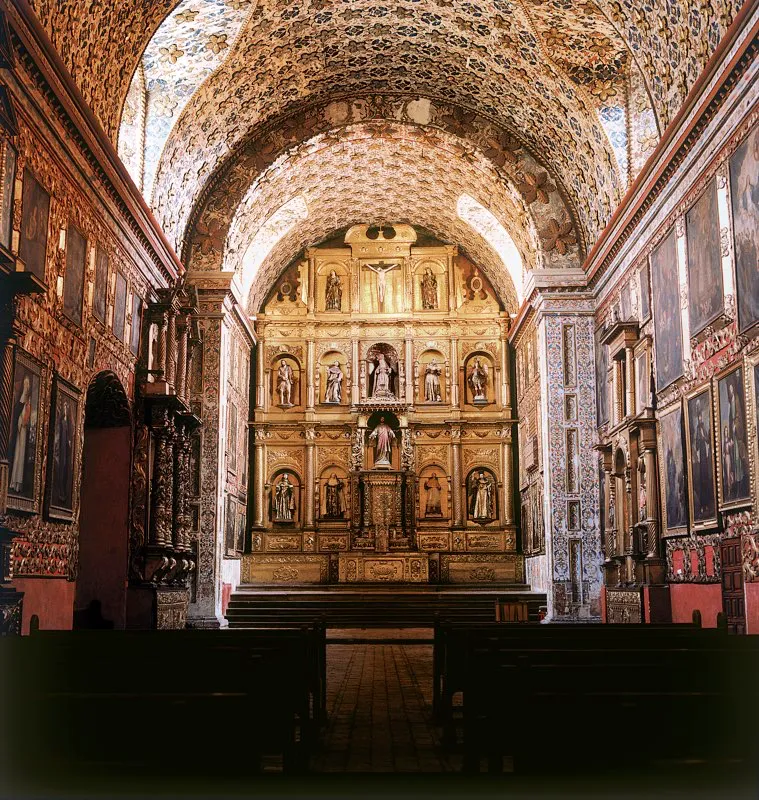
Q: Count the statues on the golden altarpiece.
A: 13